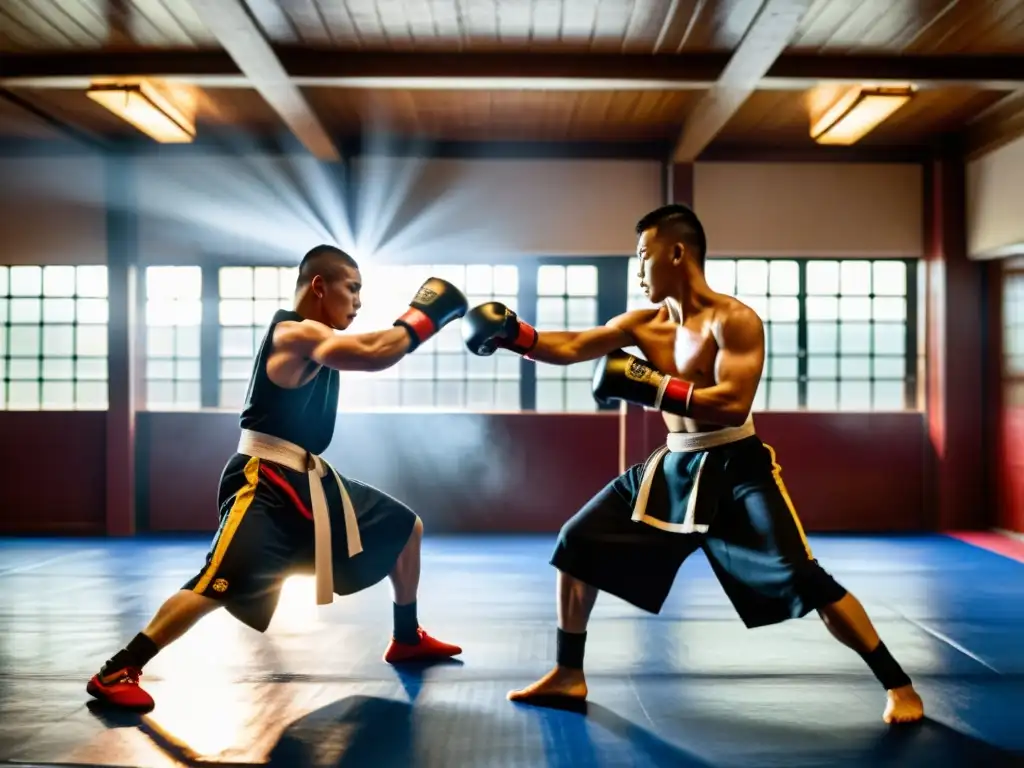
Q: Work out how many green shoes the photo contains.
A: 0